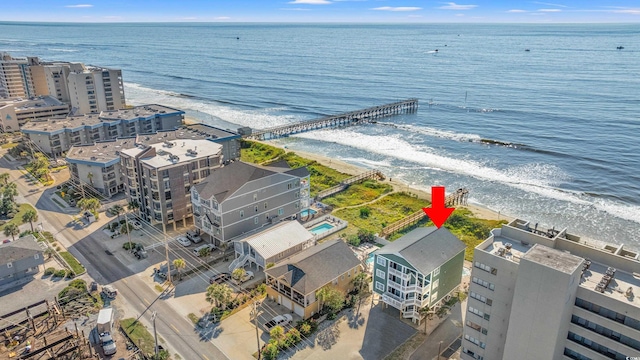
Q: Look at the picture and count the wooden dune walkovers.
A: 2